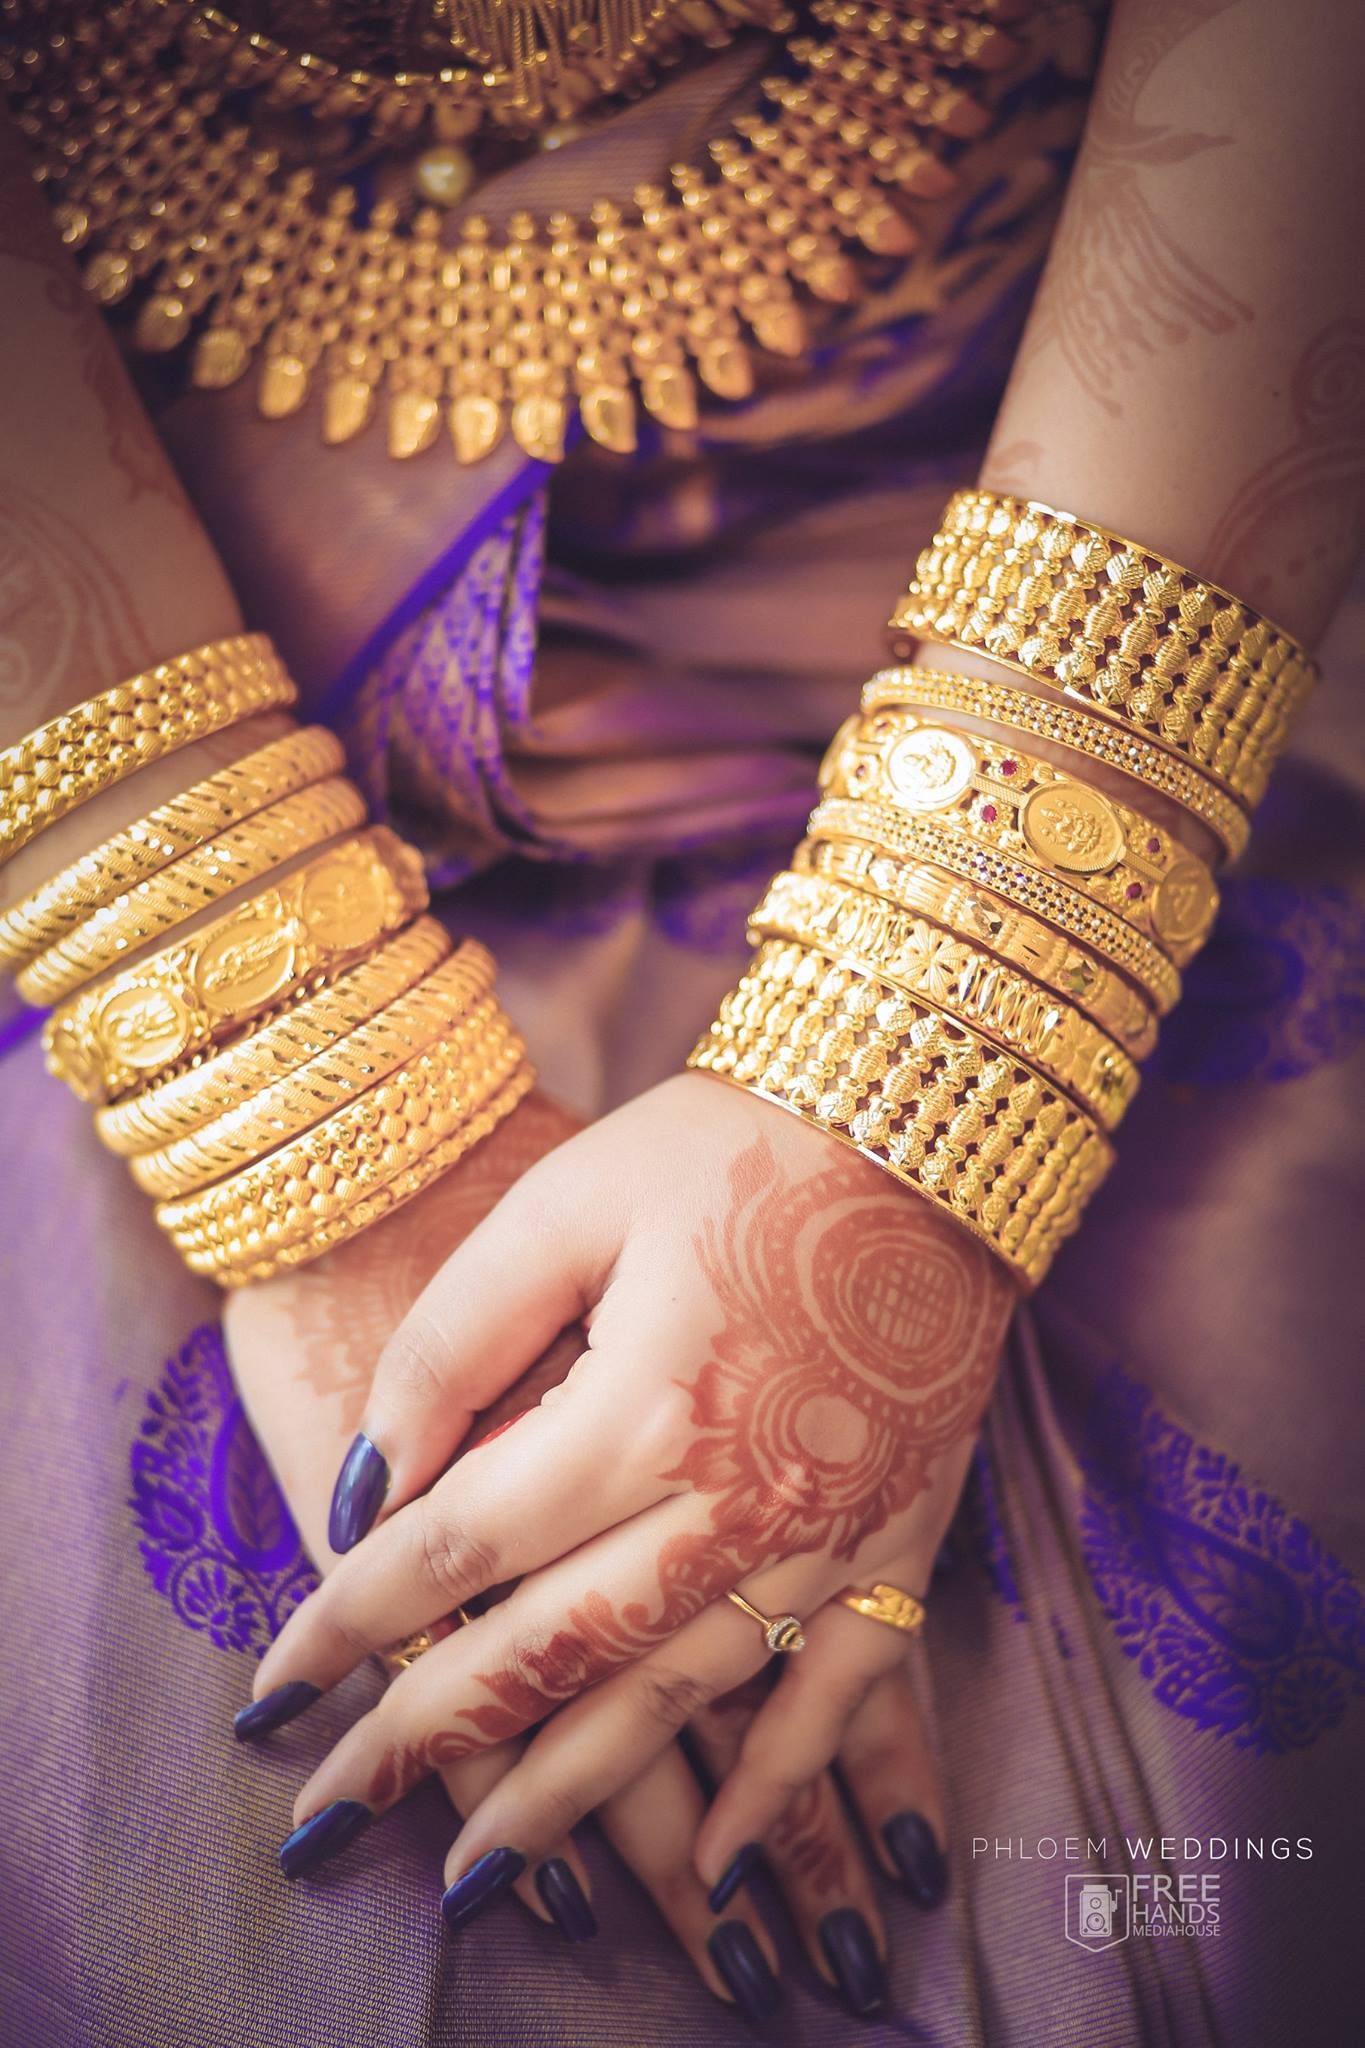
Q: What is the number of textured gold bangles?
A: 14